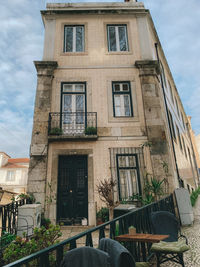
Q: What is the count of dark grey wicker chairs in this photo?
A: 3